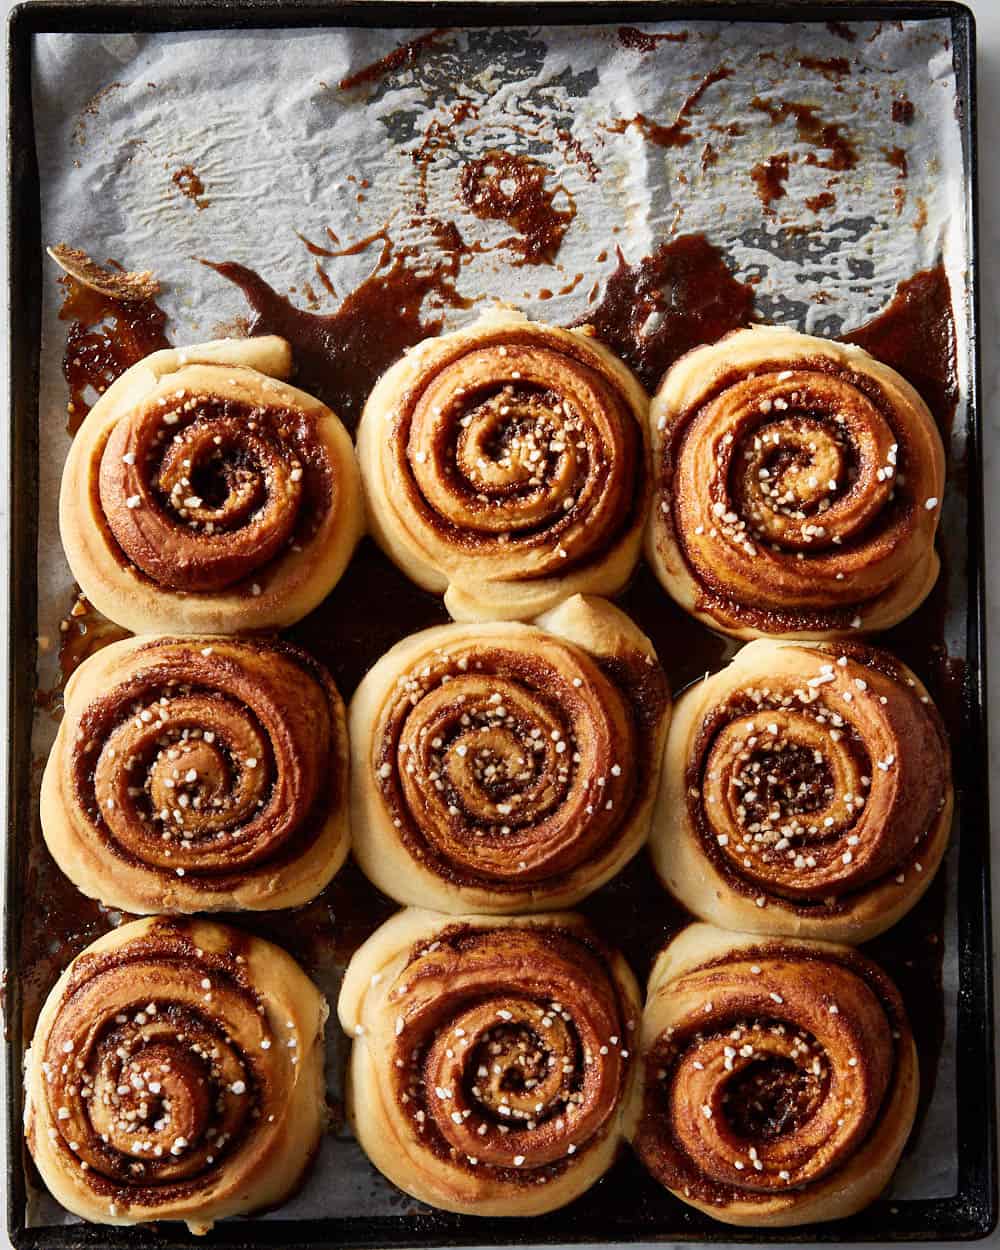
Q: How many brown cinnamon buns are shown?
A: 9